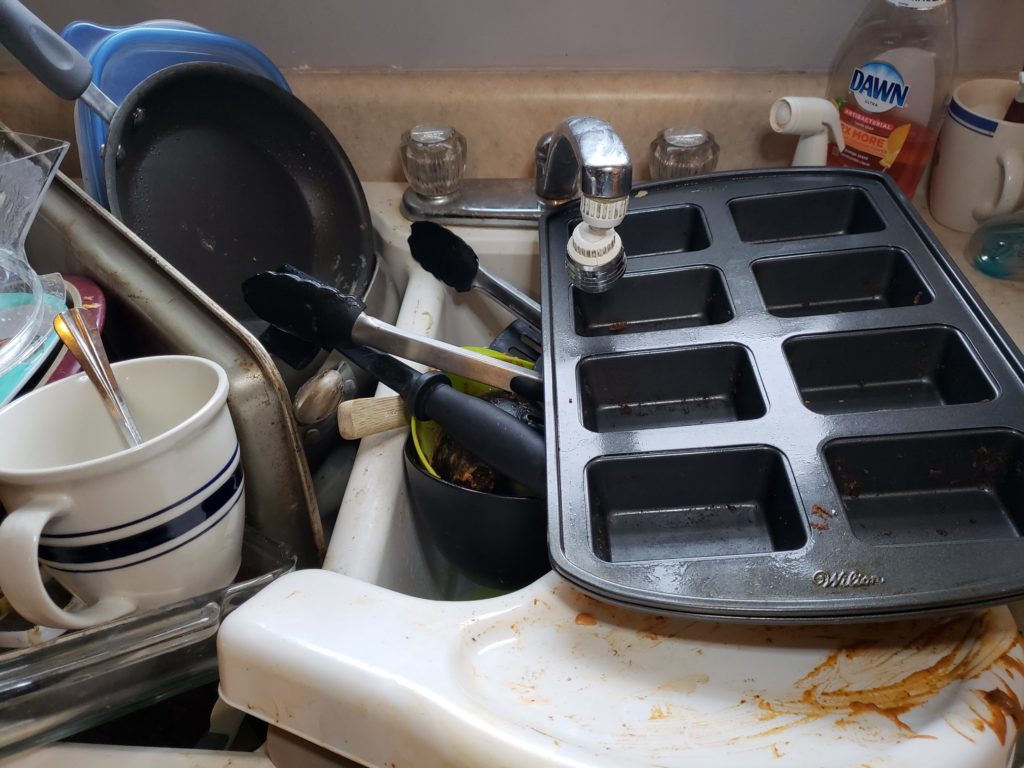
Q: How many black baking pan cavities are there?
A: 8